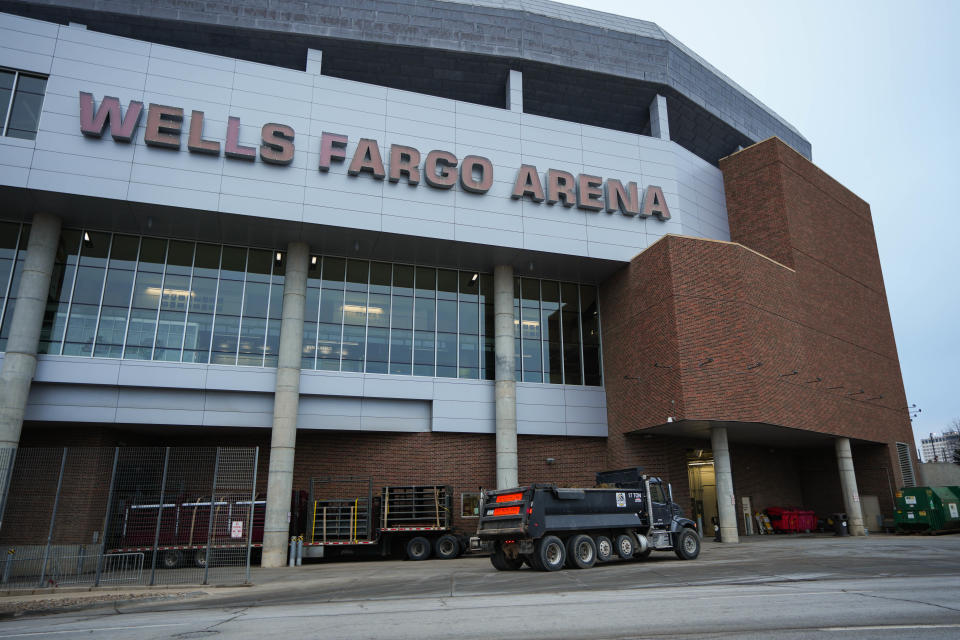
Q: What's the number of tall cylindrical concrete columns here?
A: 5